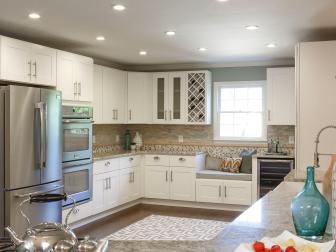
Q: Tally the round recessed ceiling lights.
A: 9